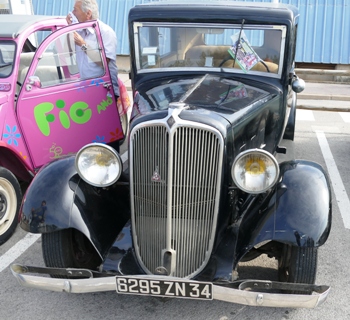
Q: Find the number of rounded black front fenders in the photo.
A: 2